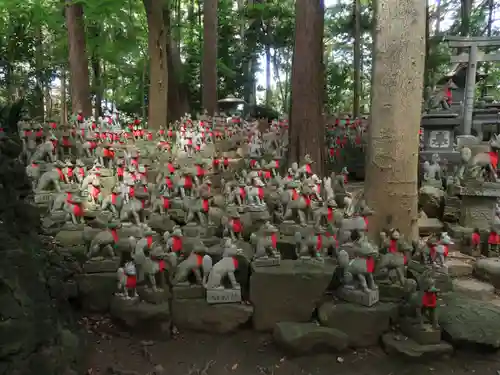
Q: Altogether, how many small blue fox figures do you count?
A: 0